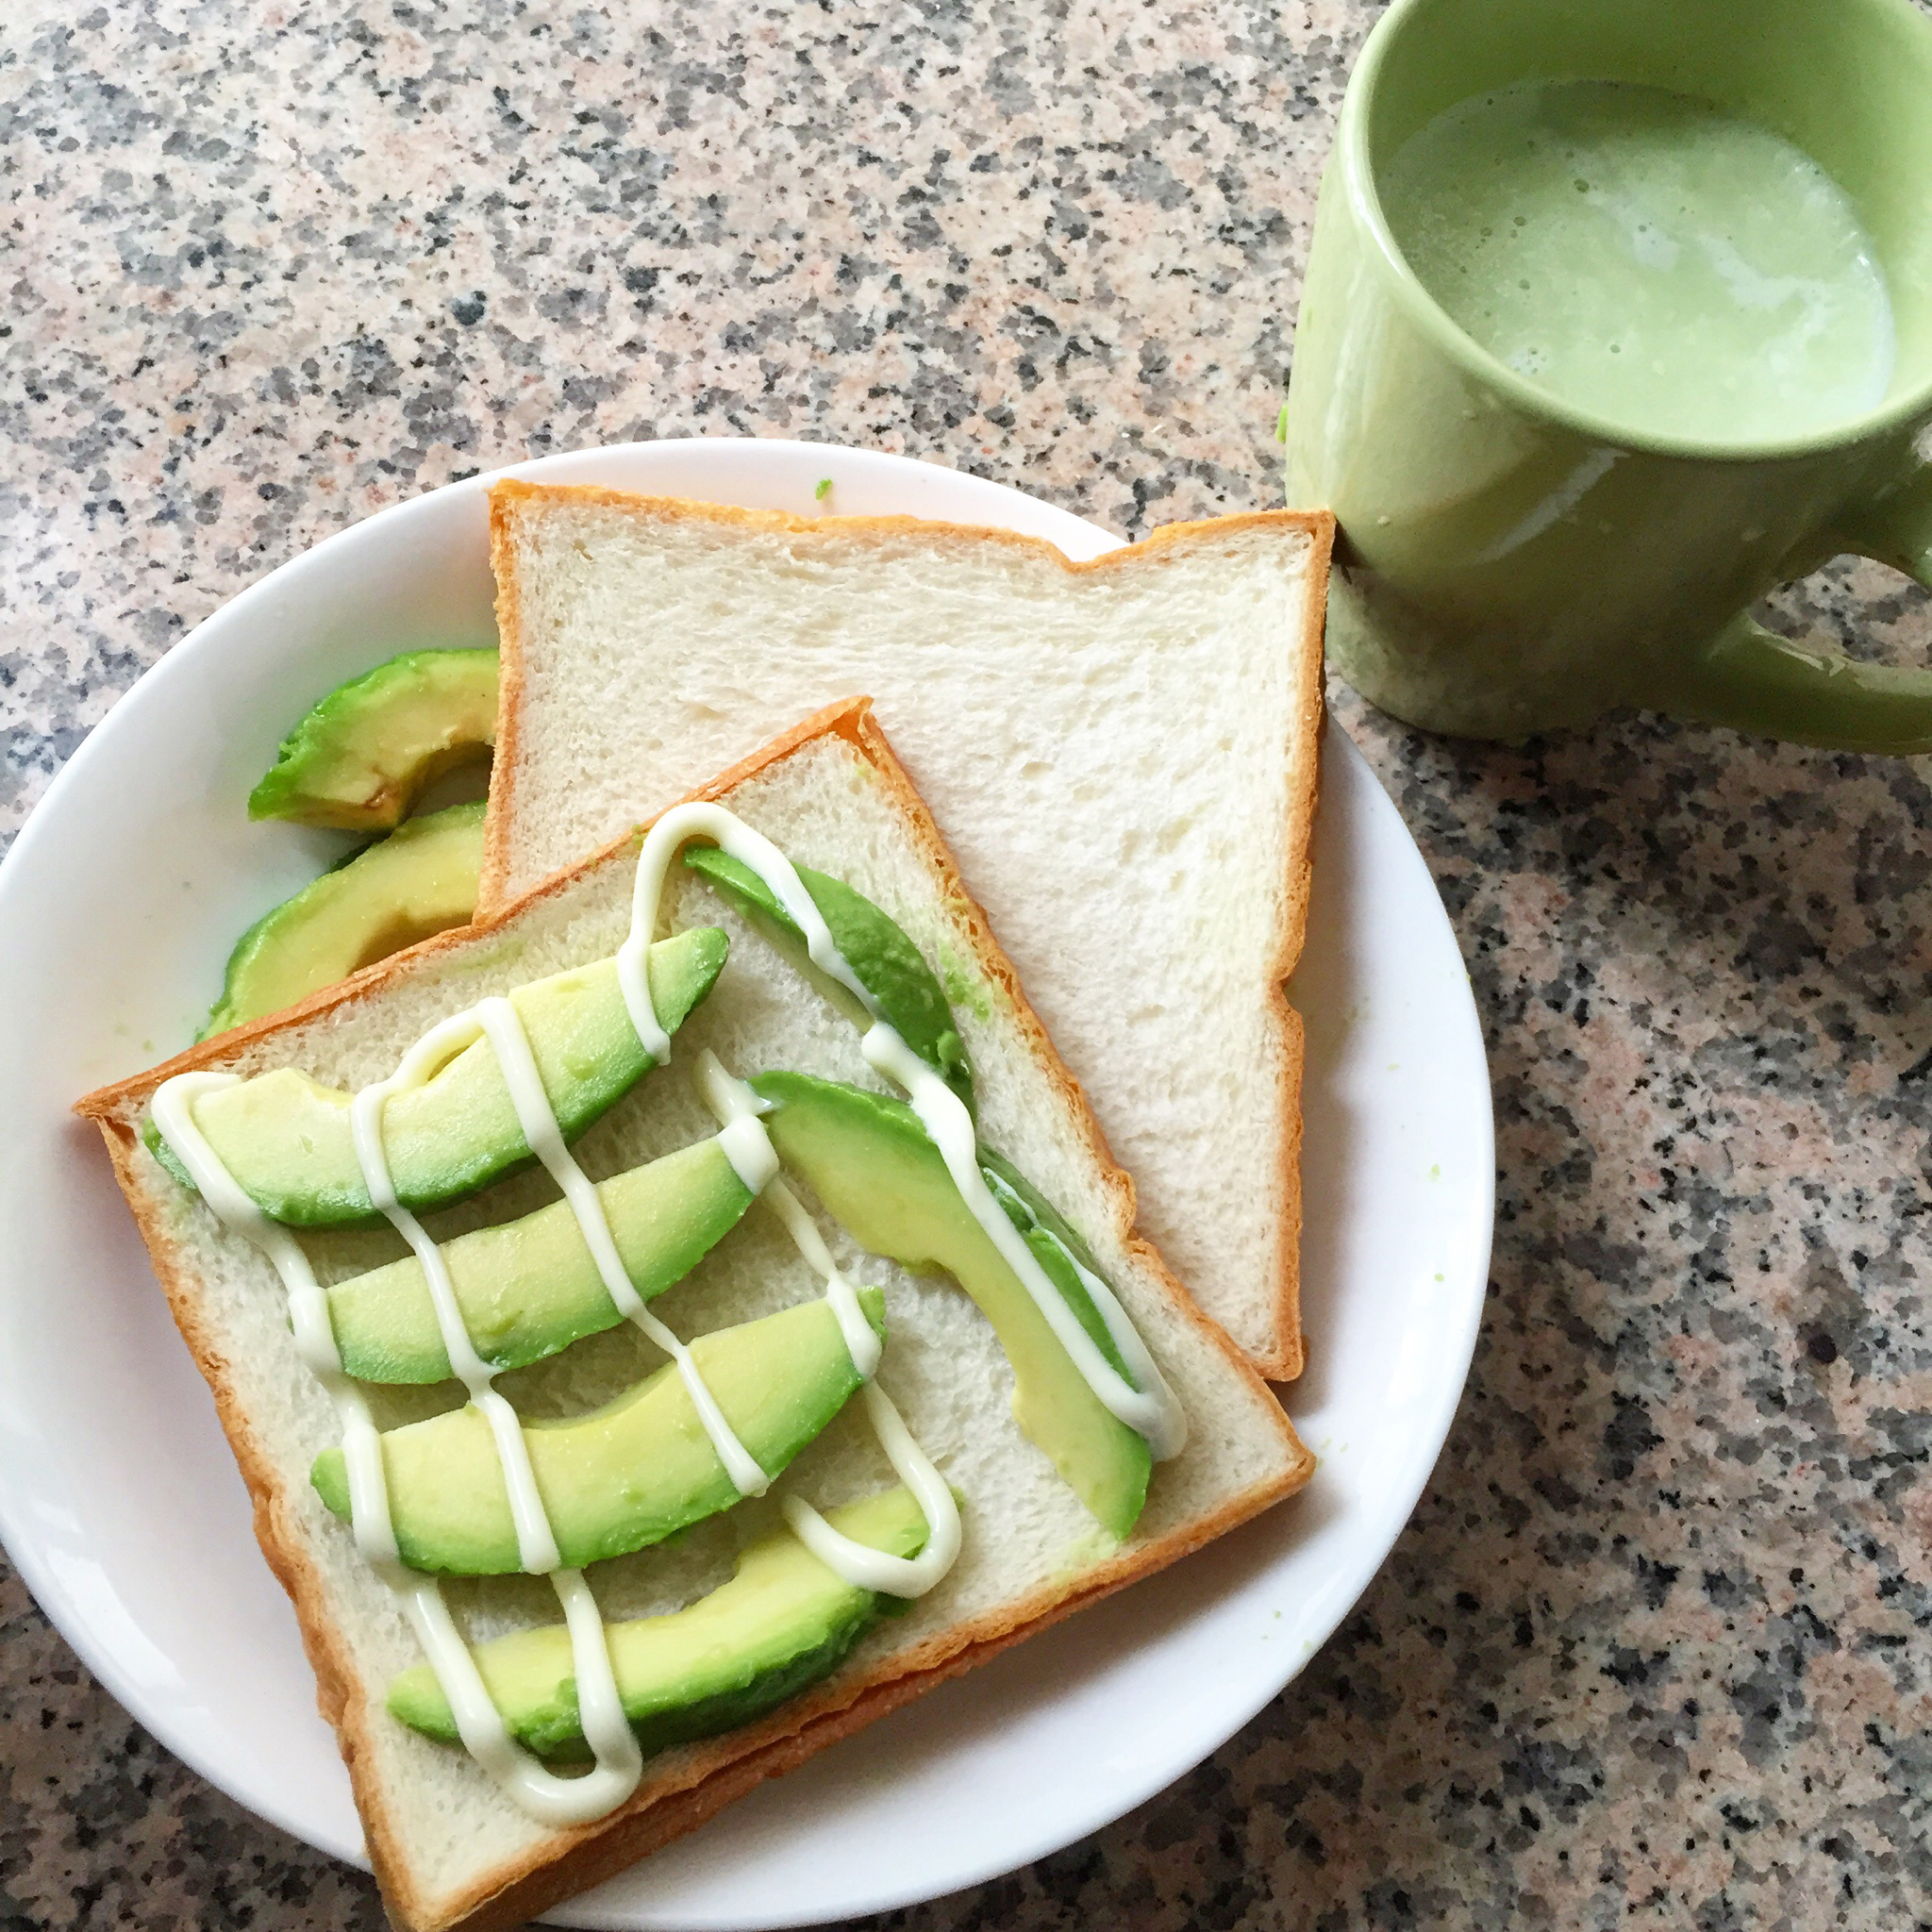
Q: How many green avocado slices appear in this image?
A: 8